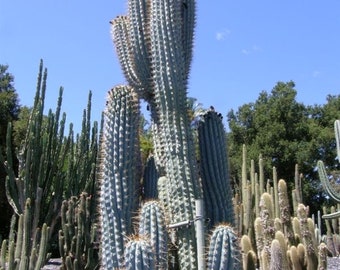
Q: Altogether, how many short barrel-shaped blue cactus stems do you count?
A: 3